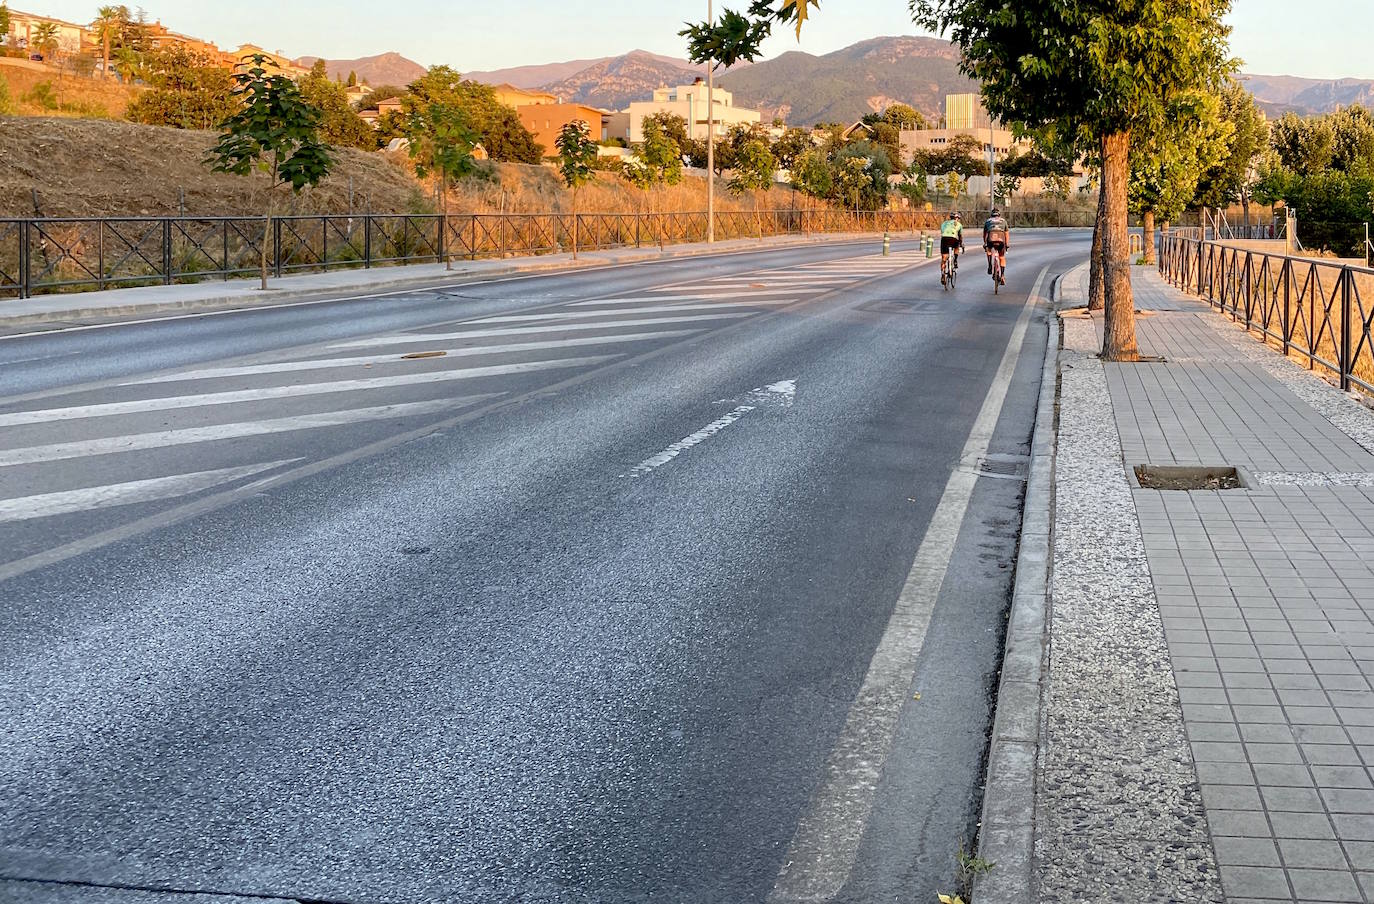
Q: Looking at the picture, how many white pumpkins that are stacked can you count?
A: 0